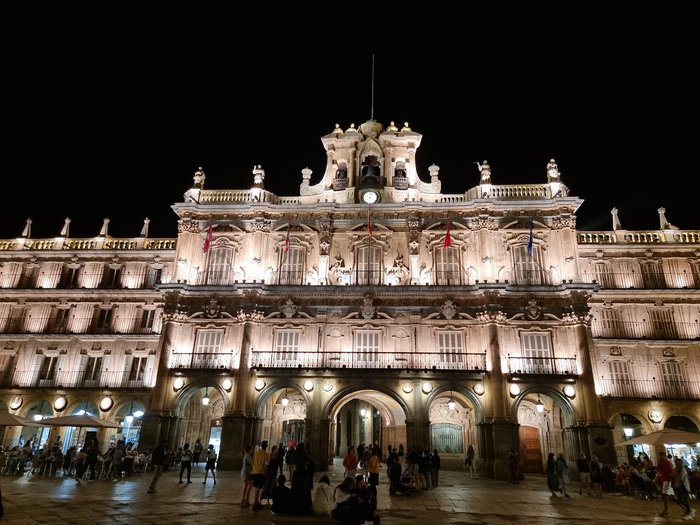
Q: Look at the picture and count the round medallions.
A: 14